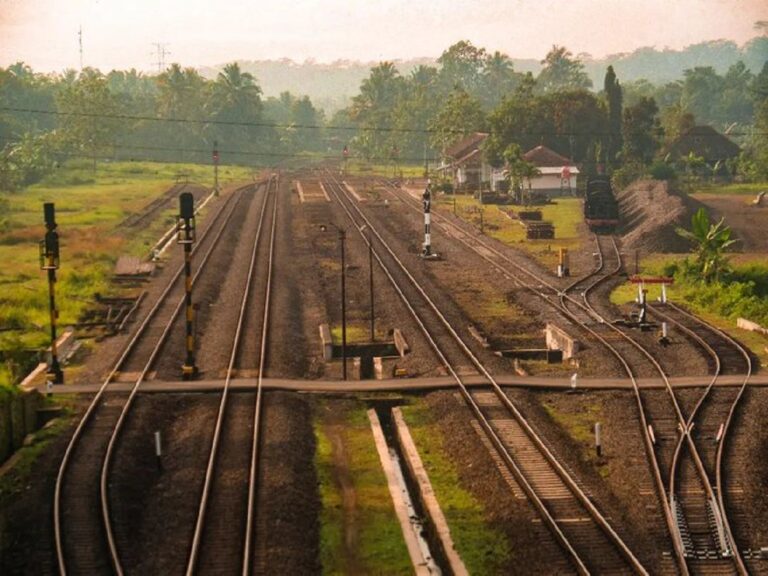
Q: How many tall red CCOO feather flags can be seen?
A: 0